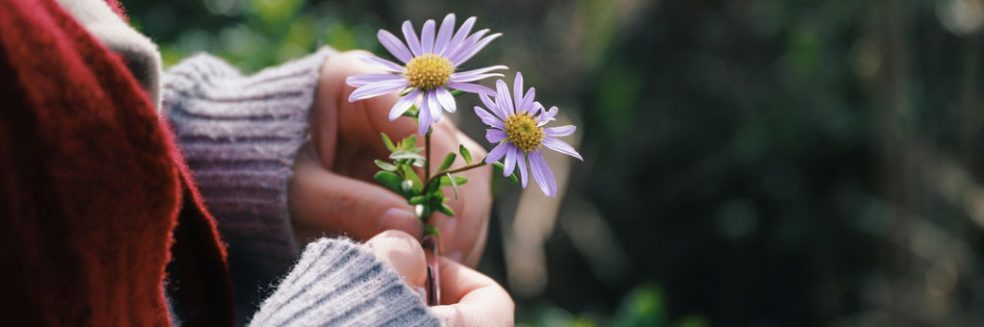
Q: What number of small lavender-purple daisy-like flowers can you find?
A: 2